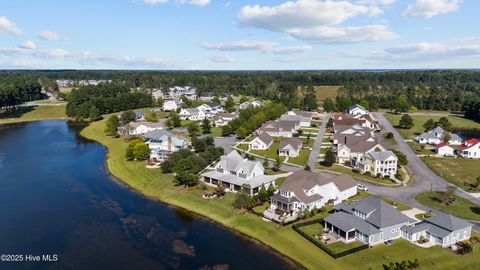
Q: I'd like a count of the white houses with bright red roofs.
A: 2